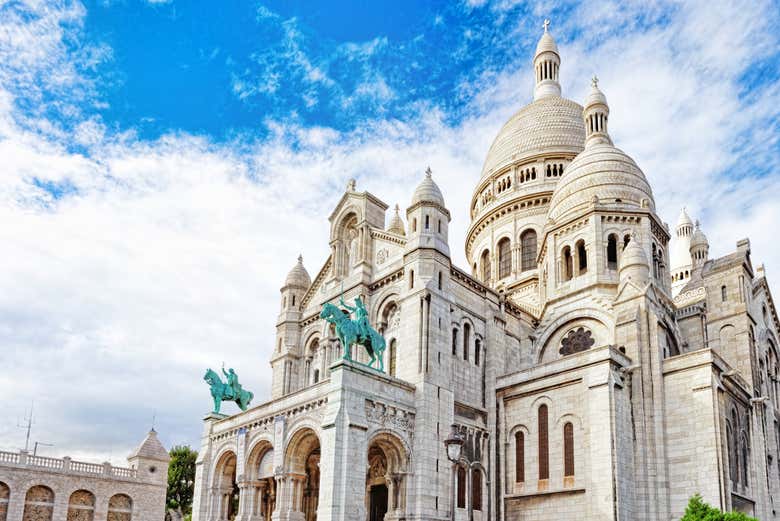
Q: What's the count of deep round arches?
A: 4